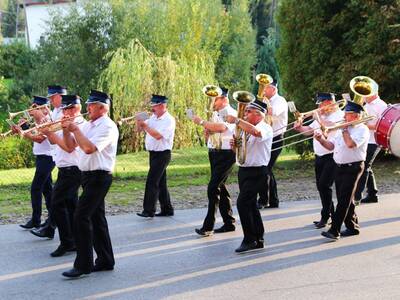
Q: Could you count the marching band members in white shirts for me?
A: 11